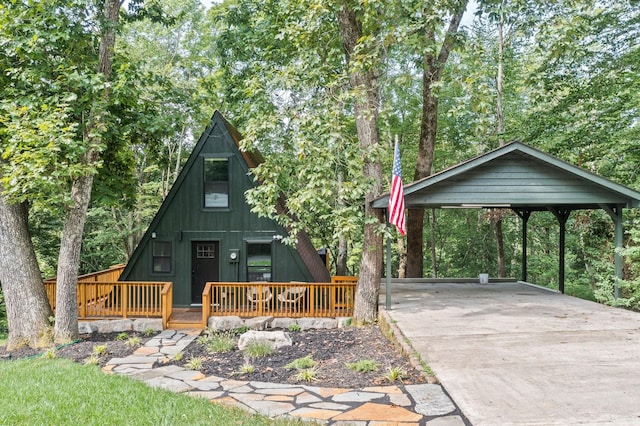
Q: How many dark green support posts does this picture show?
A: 4